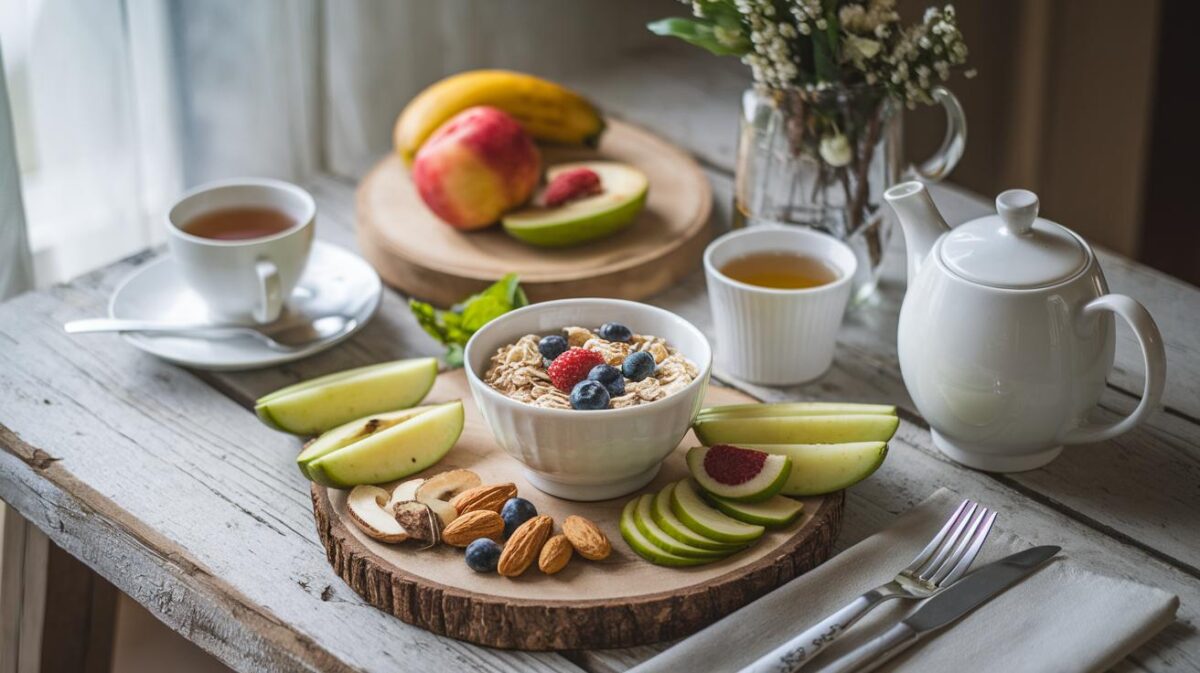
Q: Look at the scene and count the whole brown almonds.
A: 5